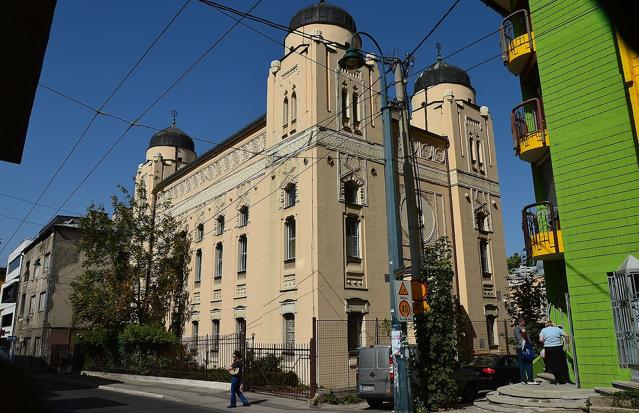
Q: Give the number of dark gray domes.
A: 3